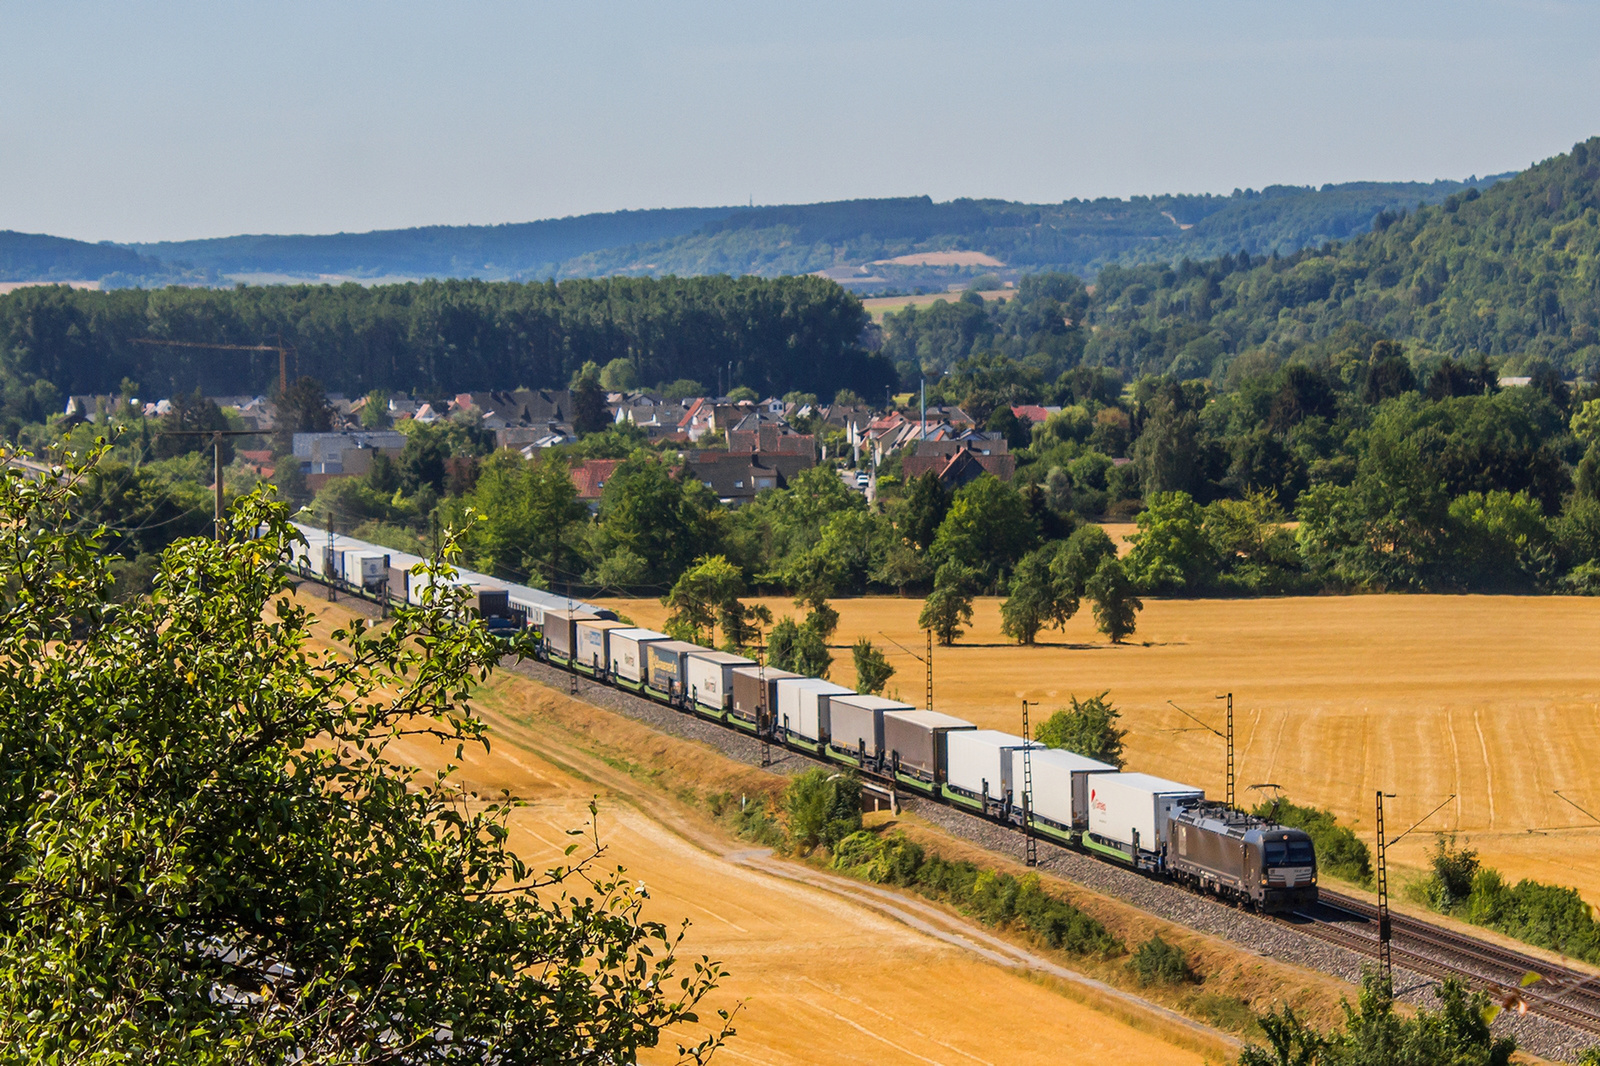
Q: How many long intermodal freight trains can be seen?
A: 1